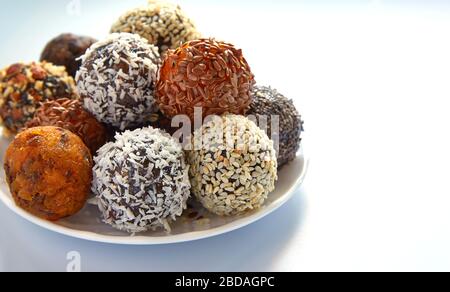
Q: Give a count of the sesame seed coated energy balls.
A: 2